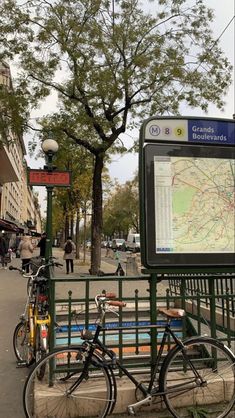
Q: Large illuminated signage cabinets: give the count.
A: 1